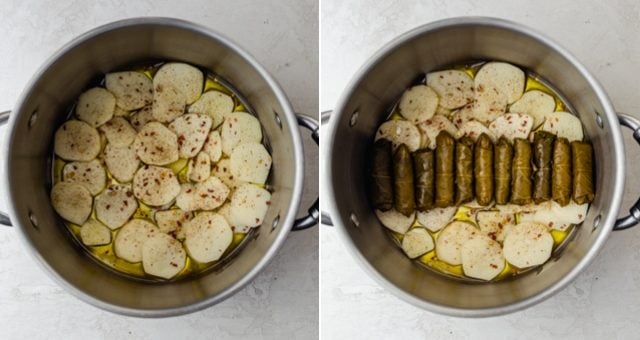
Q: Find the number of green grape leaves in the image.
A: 11